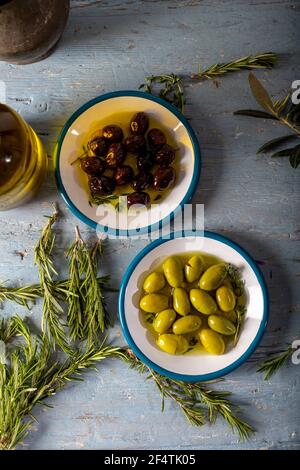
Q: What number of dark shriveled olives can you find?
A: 14